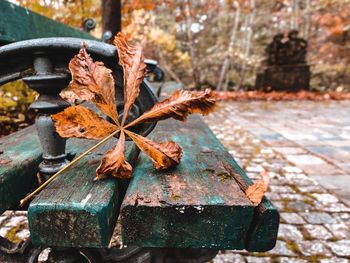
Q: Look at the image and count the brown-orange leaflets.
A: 6